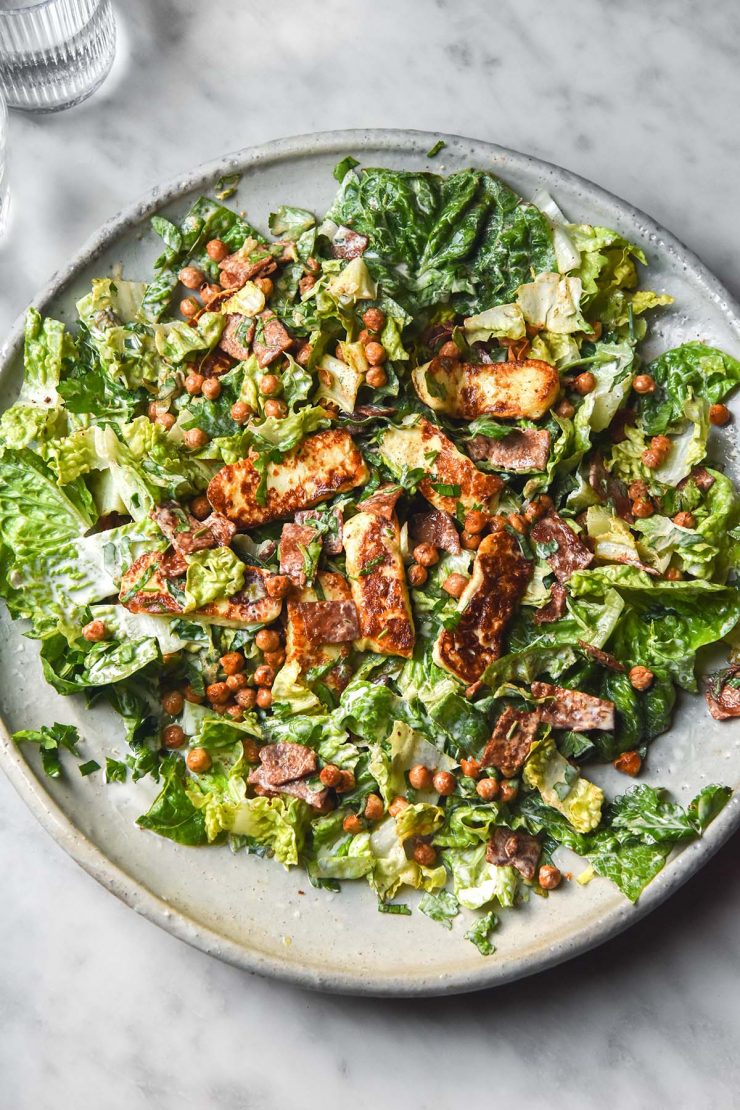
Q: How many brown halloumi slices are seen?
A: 7